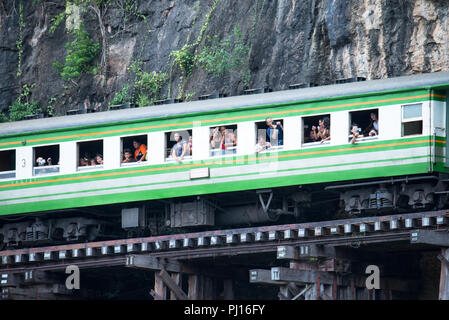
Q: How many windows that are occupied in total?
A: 8